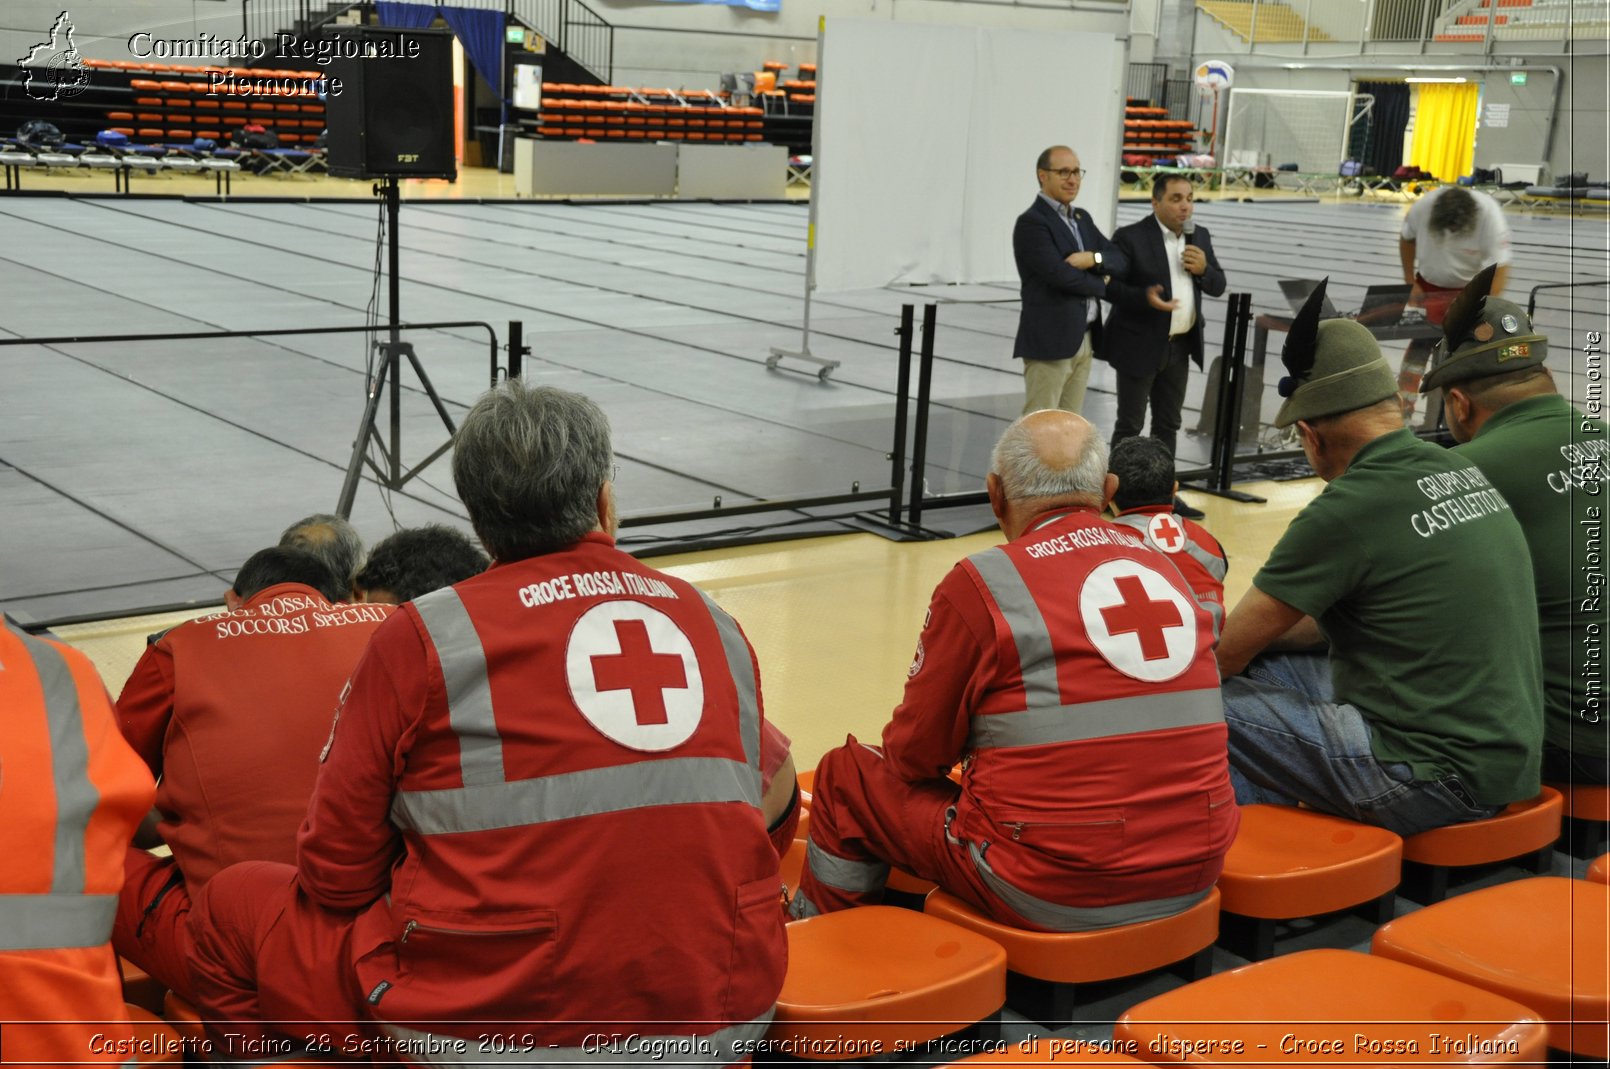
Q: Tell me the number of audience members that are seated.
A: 9